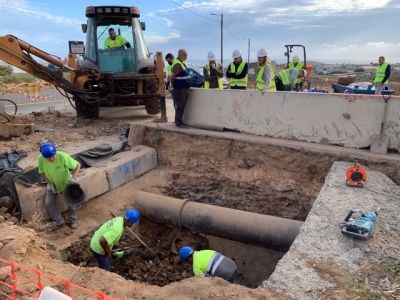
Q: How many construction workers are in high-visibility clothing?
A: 12